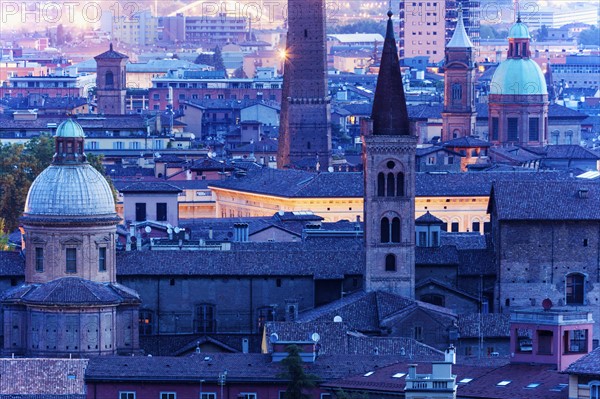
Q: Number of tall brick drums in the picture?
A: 2